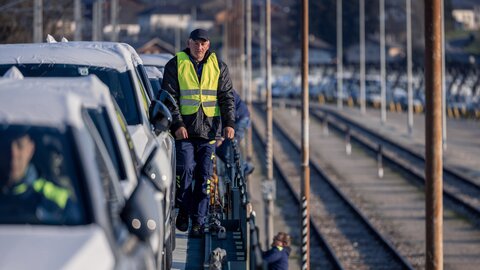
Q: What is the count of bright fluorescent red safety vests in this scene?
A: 0